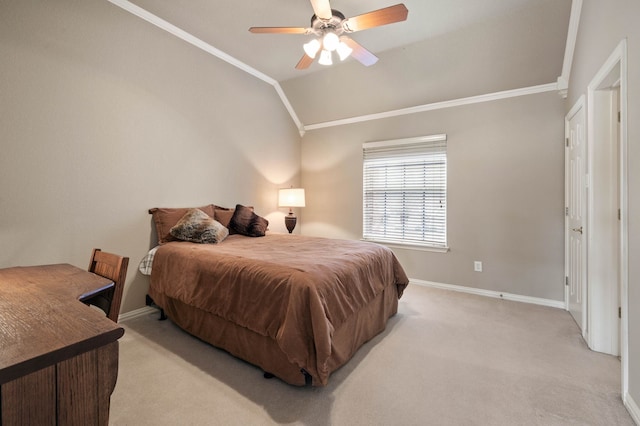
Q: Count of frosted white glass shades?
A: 4